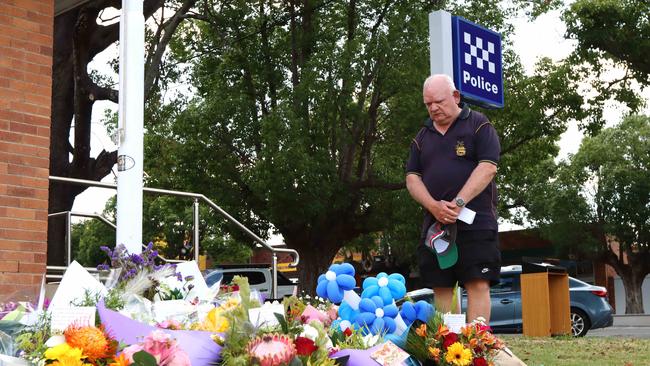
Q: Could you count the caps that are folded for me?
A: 1